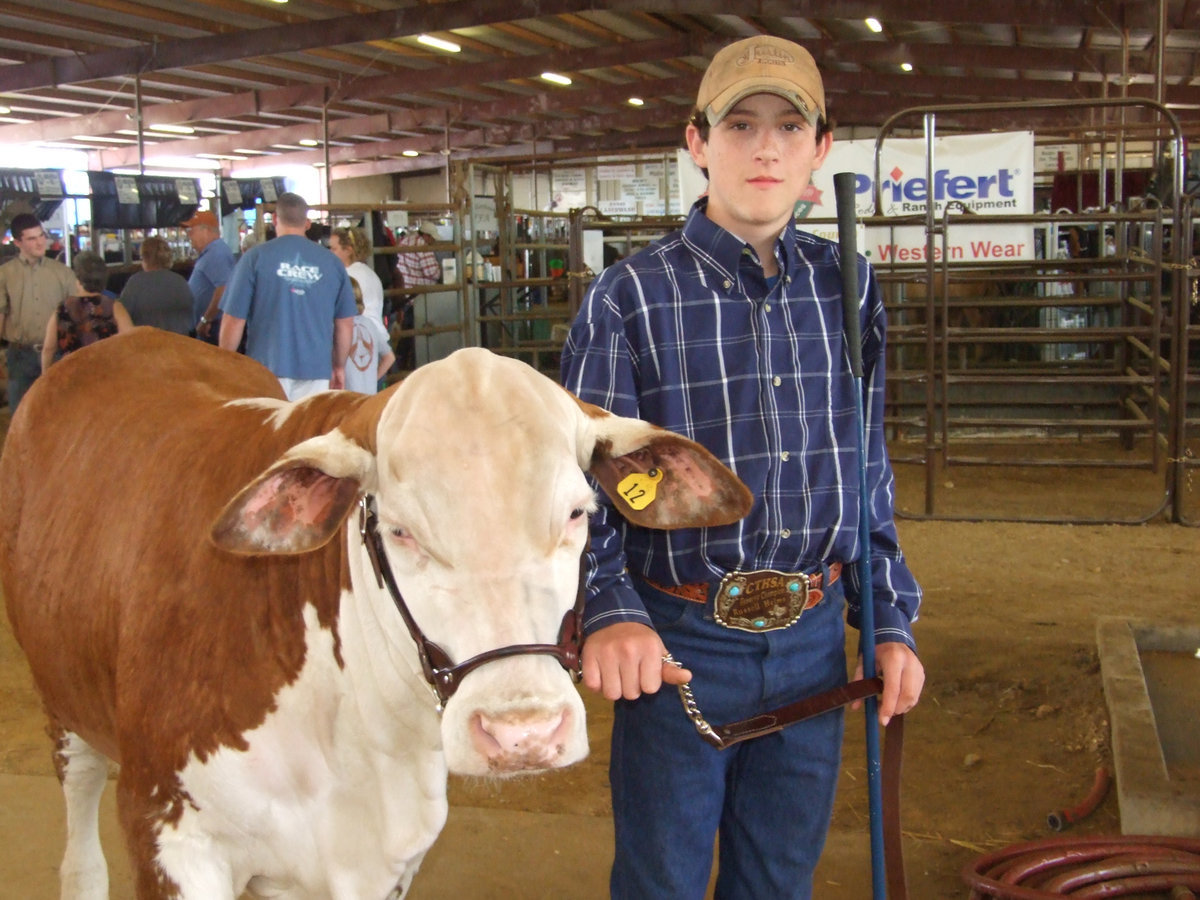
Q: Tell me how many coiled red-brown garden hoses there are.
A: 1